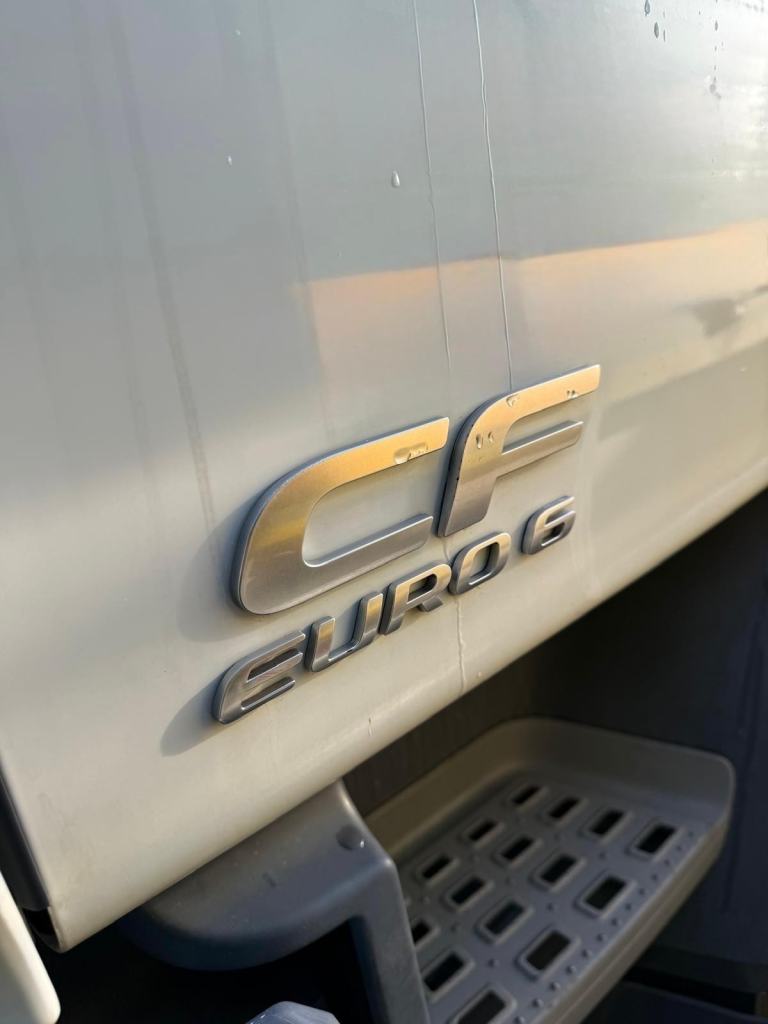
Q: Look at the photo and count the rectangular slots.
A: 15